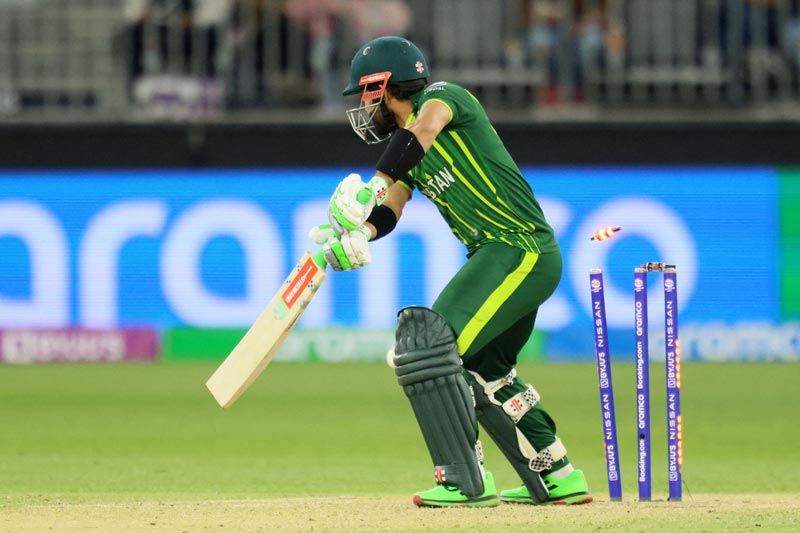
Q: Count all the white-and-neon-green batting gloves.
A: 2